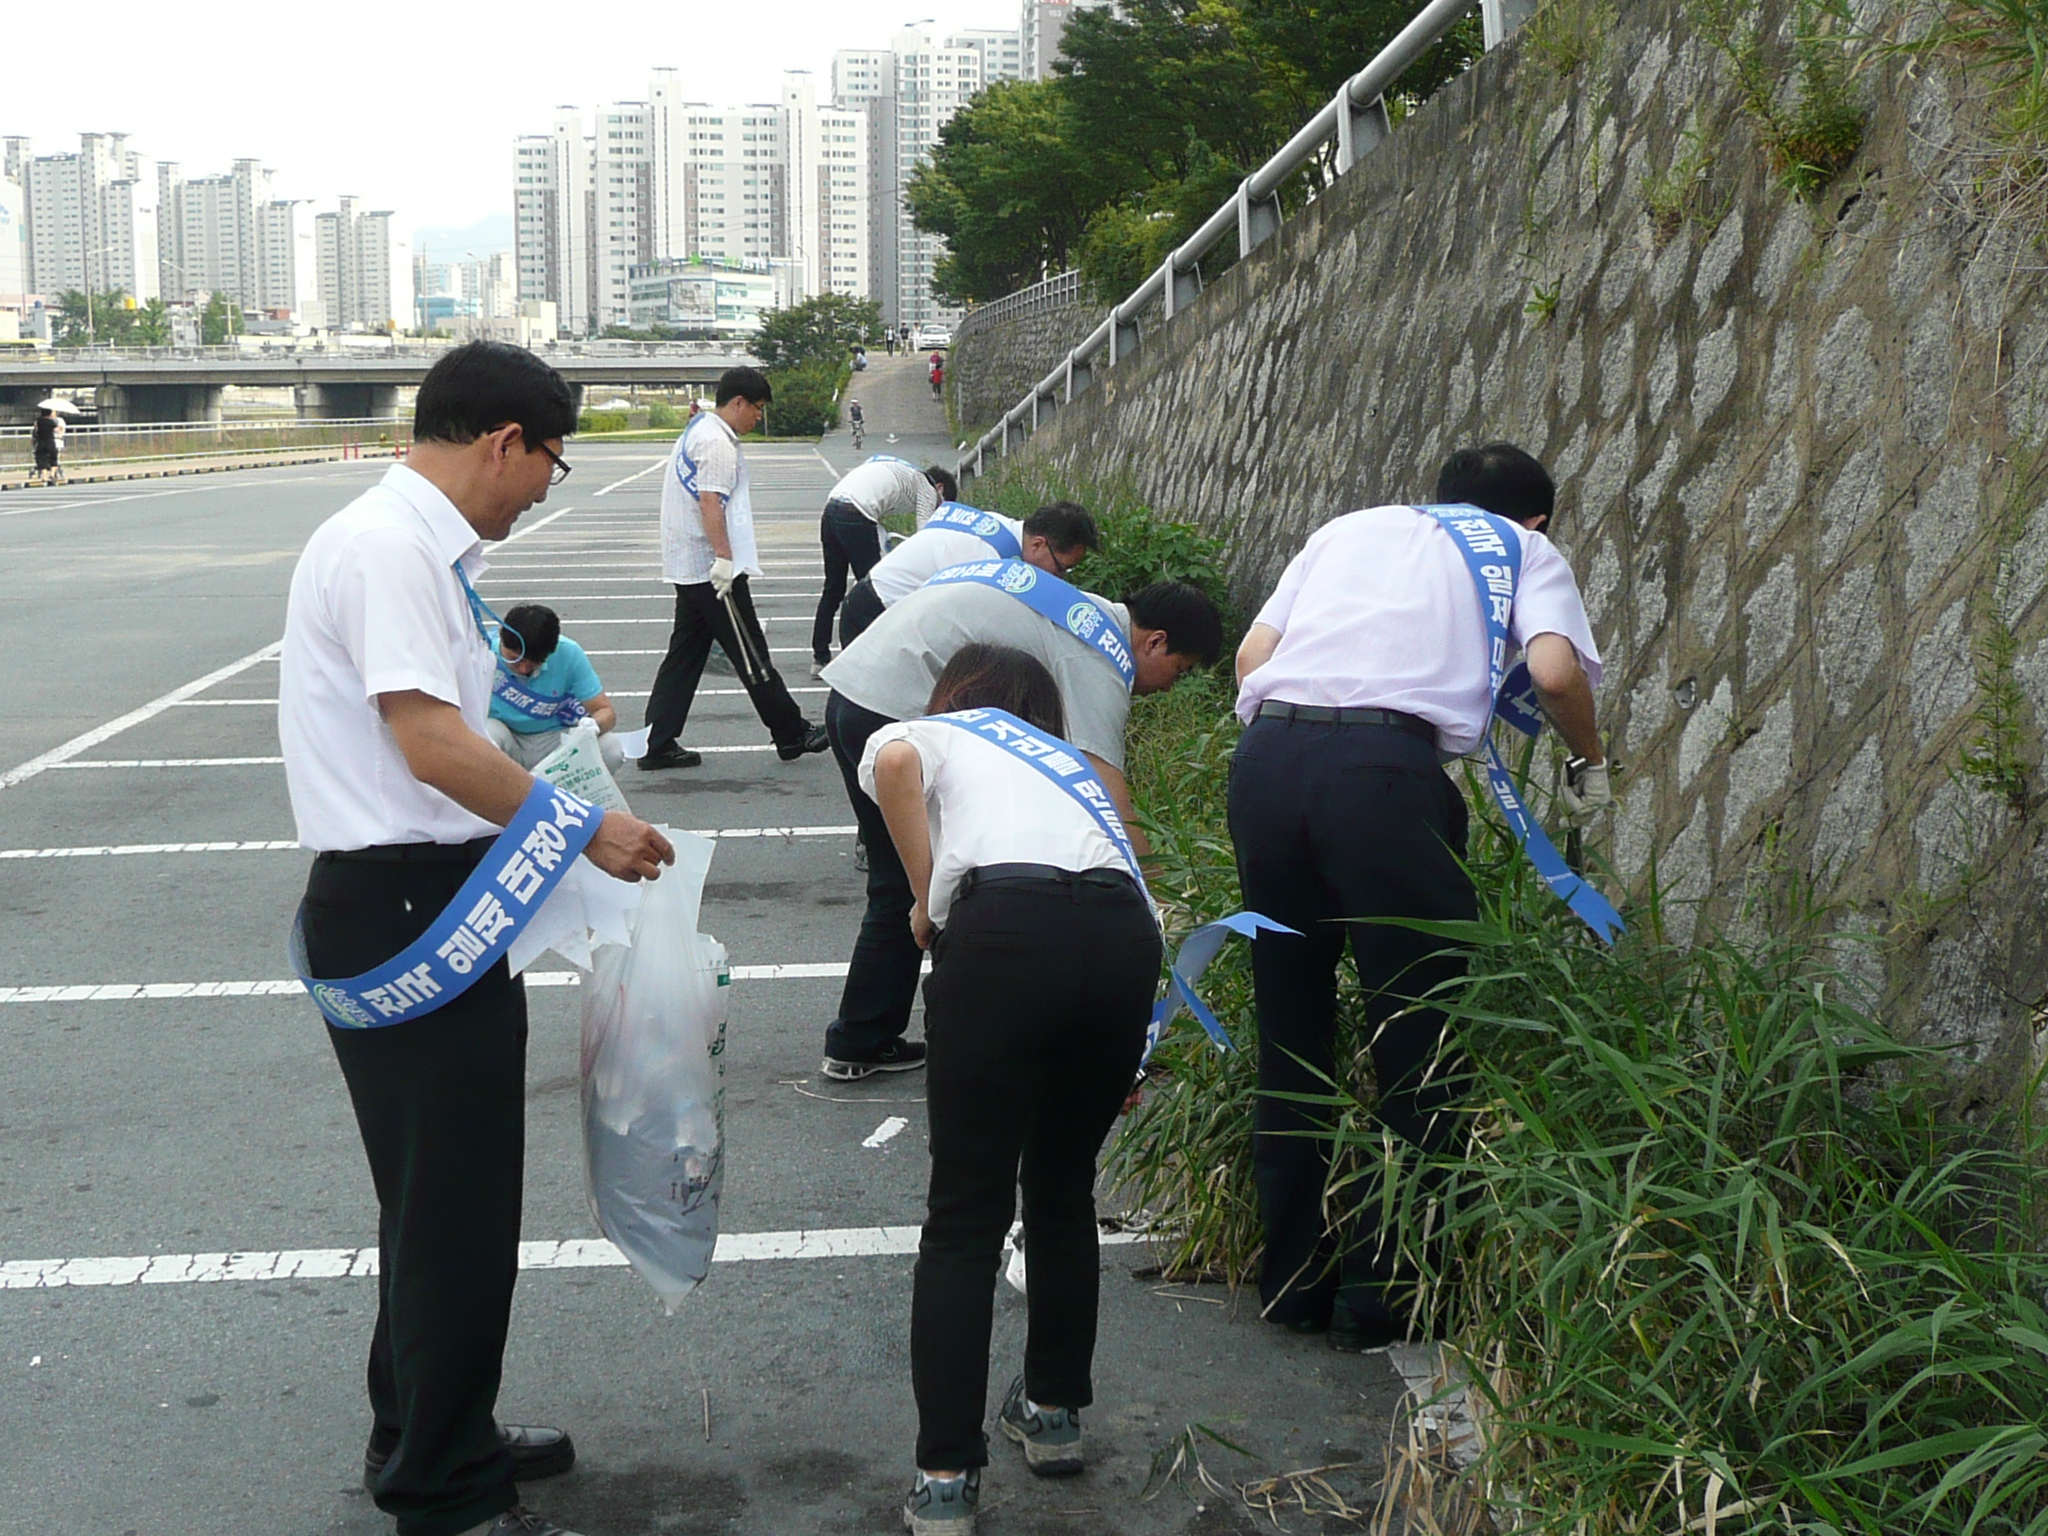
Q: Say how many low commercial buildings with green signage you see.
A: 1